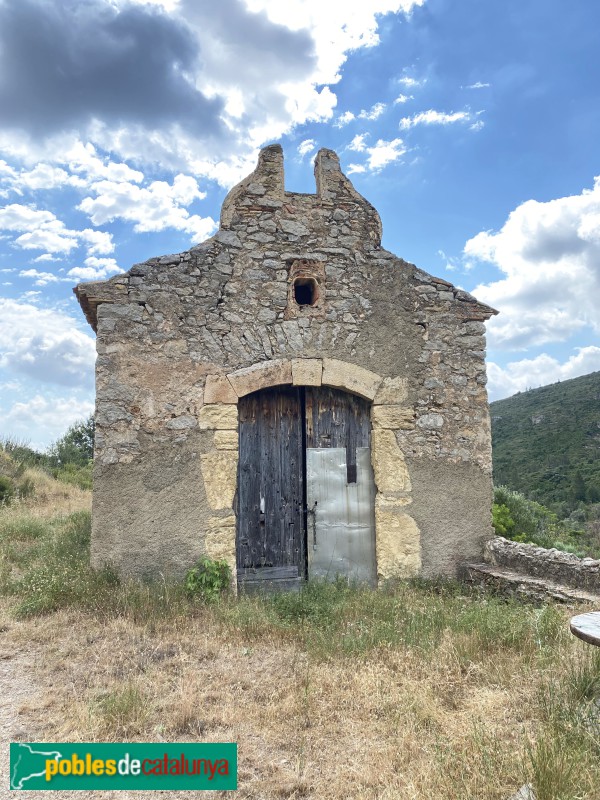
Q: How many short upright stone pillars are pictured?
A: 2